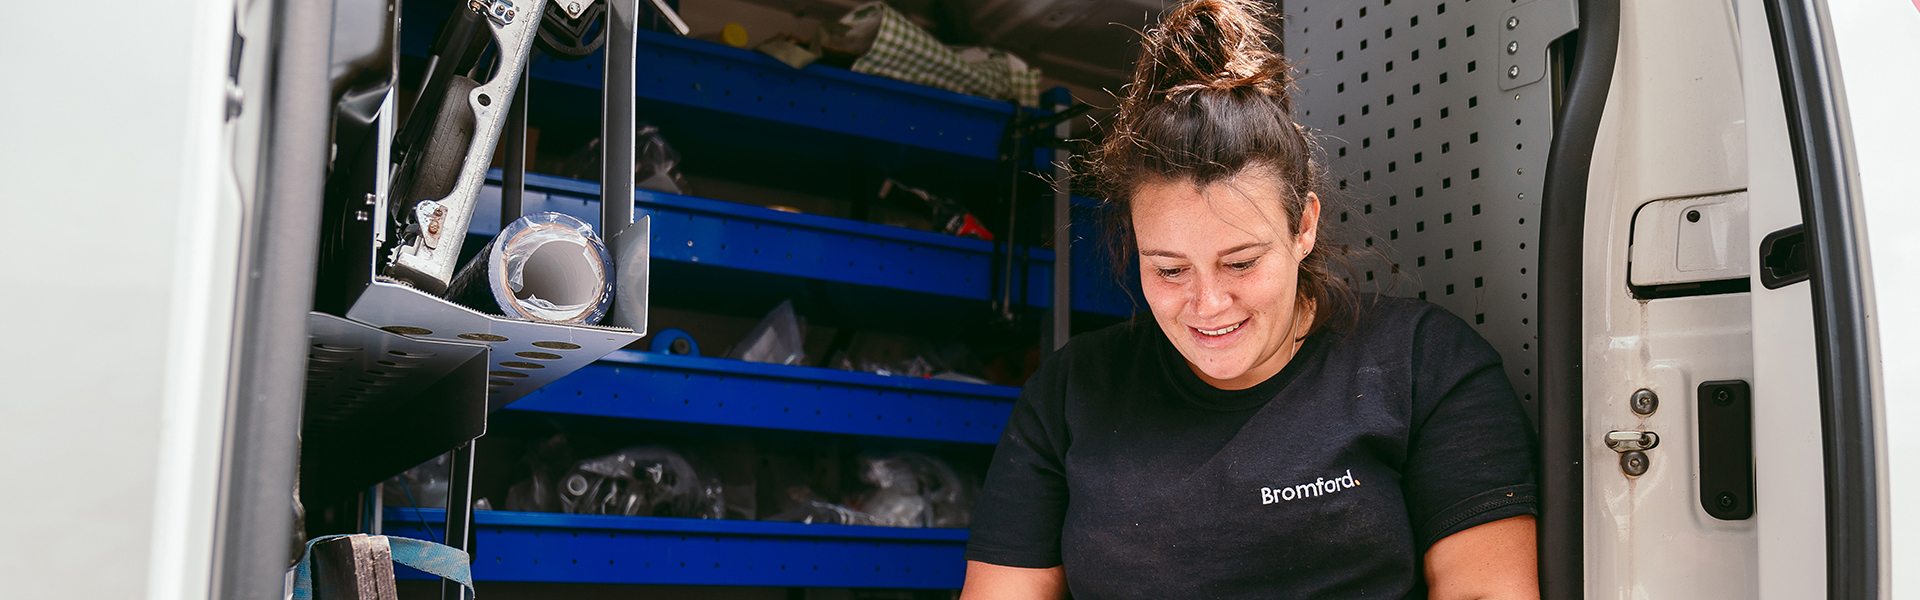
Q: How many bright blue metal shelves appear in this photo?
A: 4